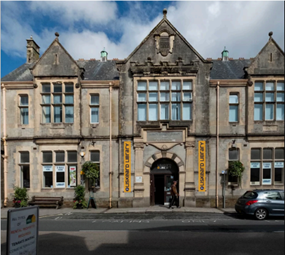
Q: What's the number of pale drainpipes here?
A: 3